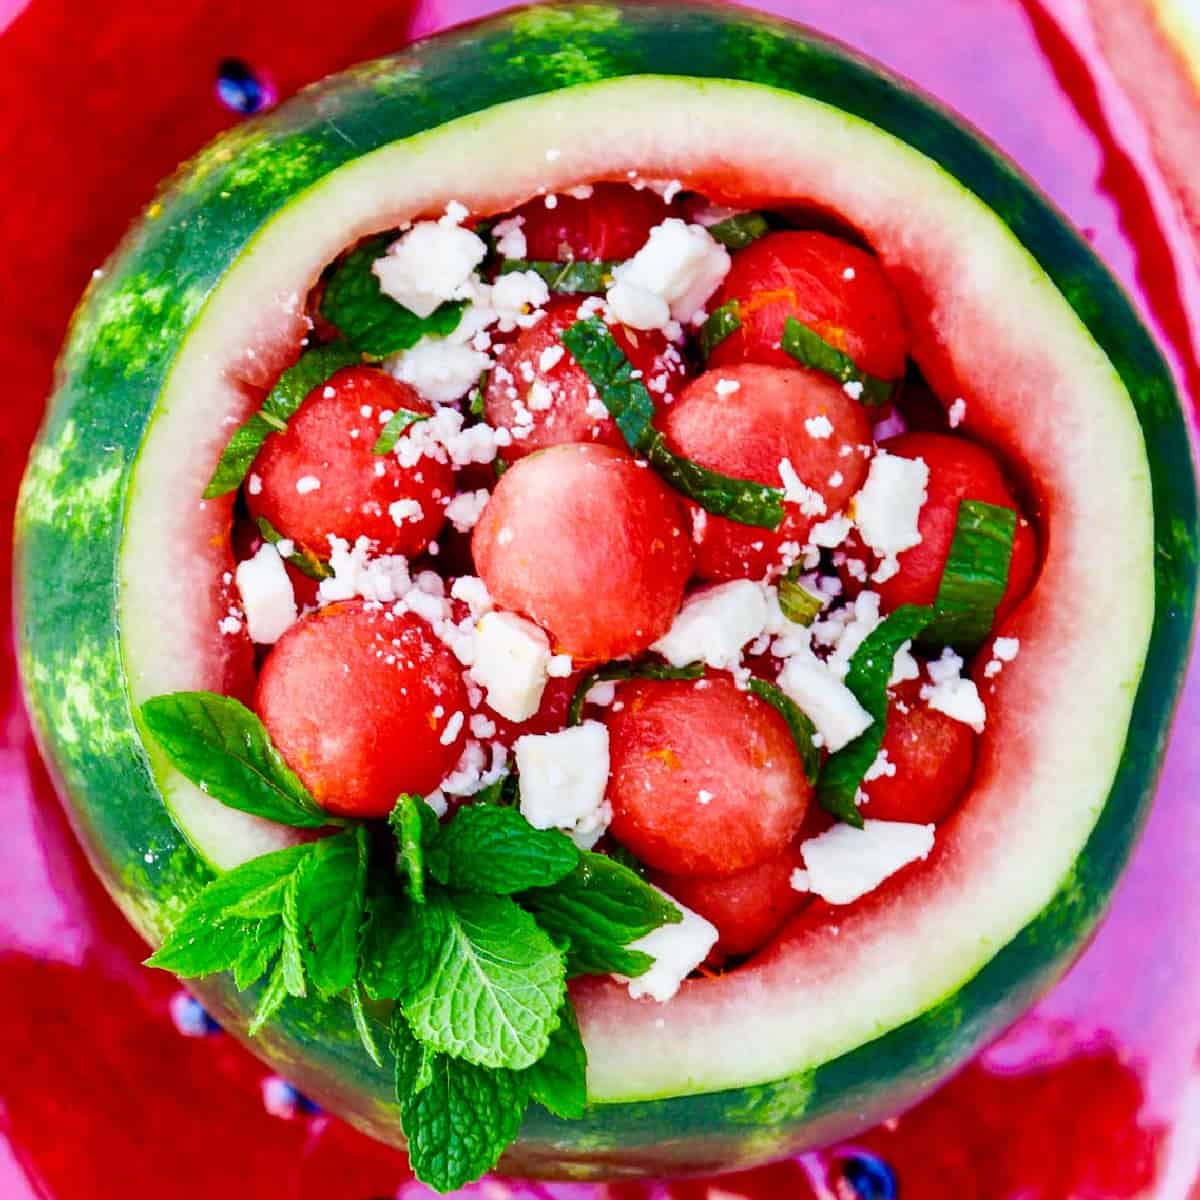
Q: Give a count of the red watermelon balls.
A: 11